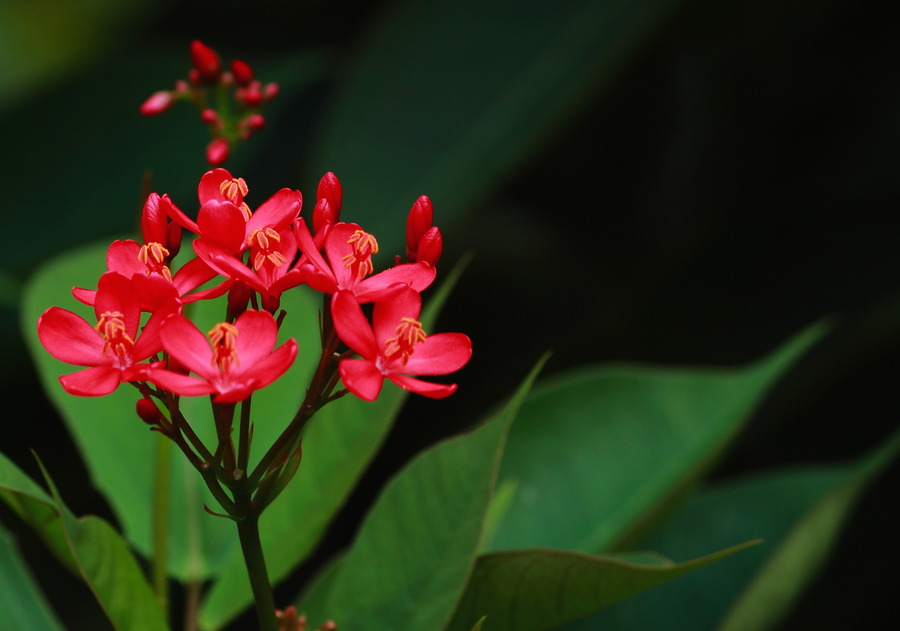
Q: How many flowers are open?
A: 7